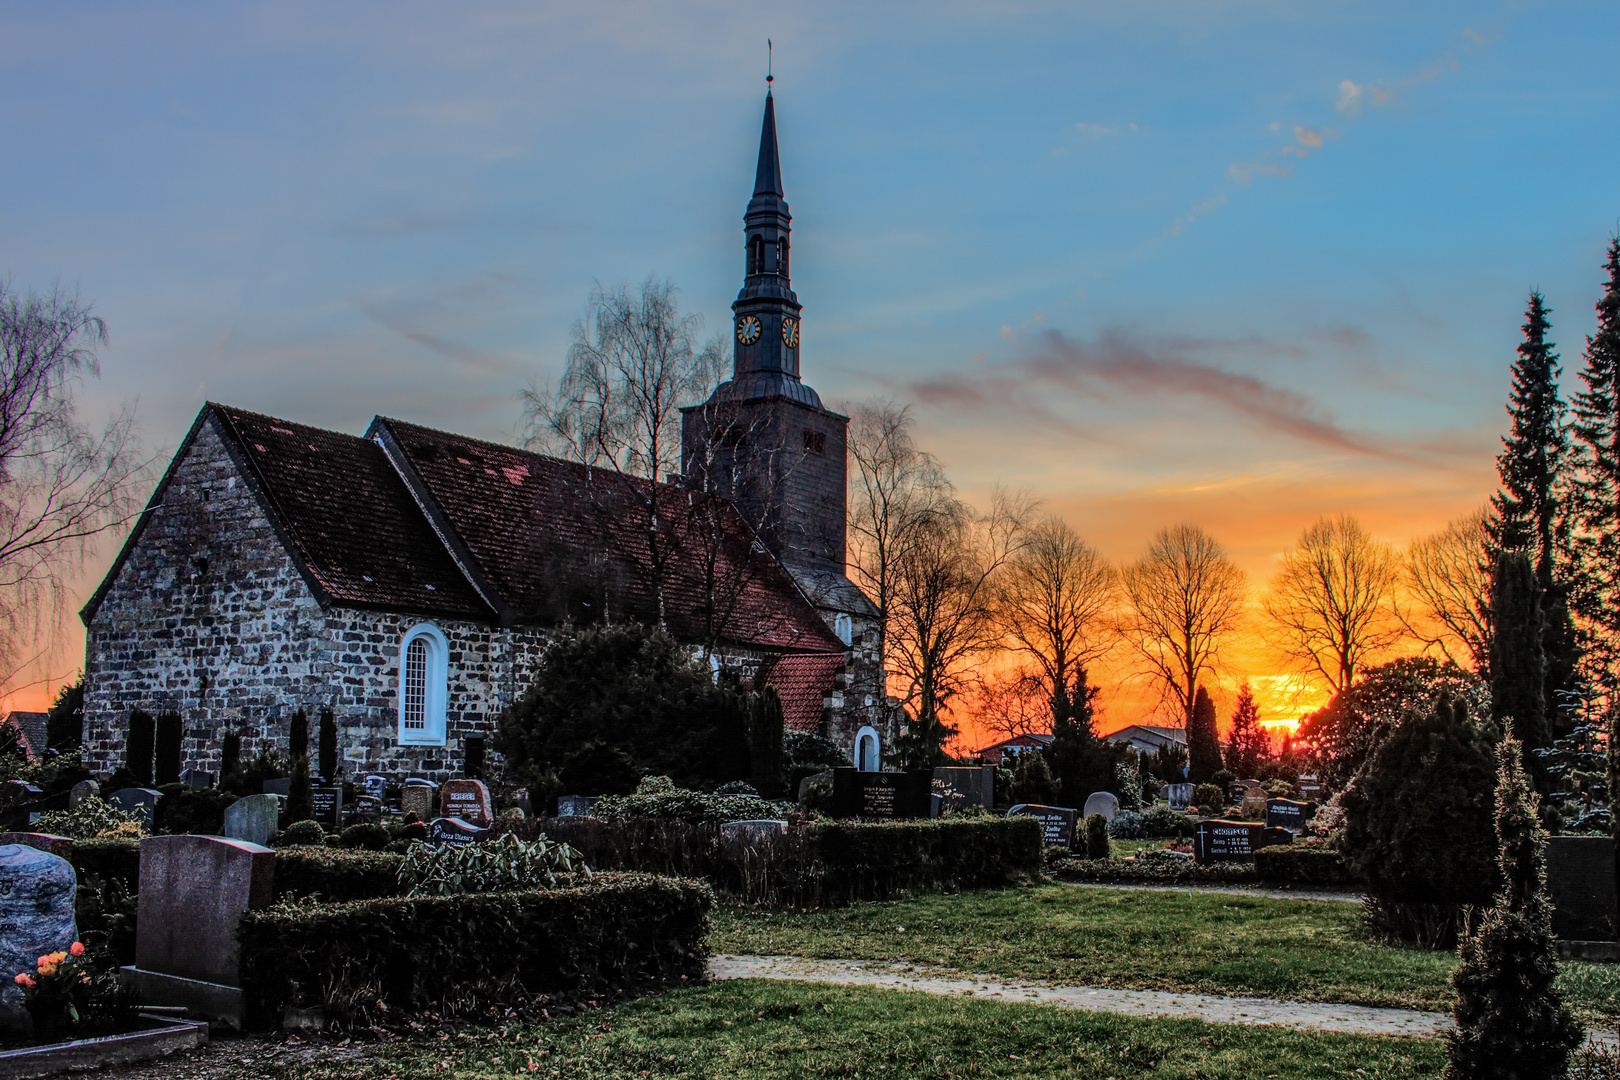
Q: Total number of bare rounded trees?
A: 4